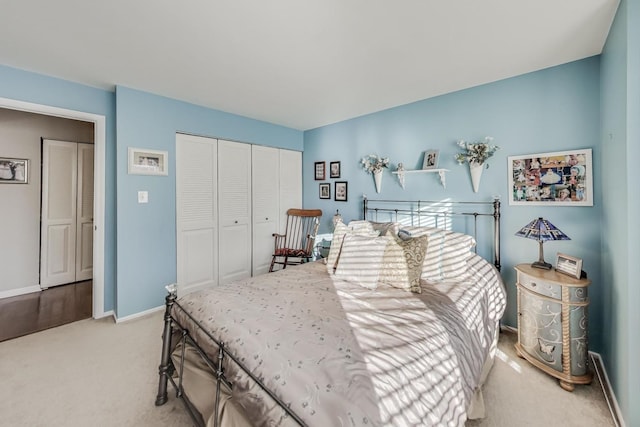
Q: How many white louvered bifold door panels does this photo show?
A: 4